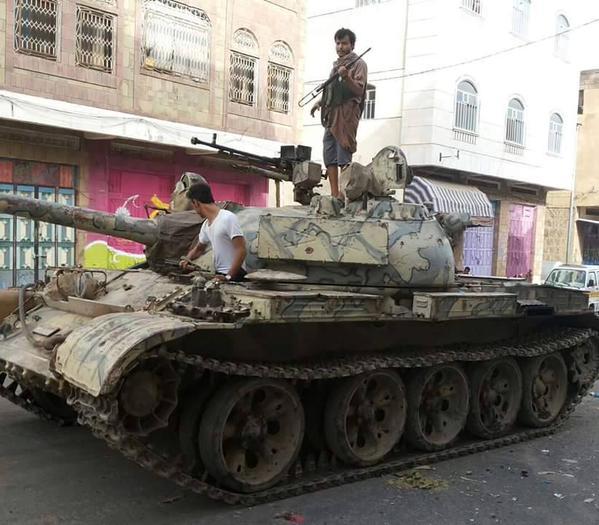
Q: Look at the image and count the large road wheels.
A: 5